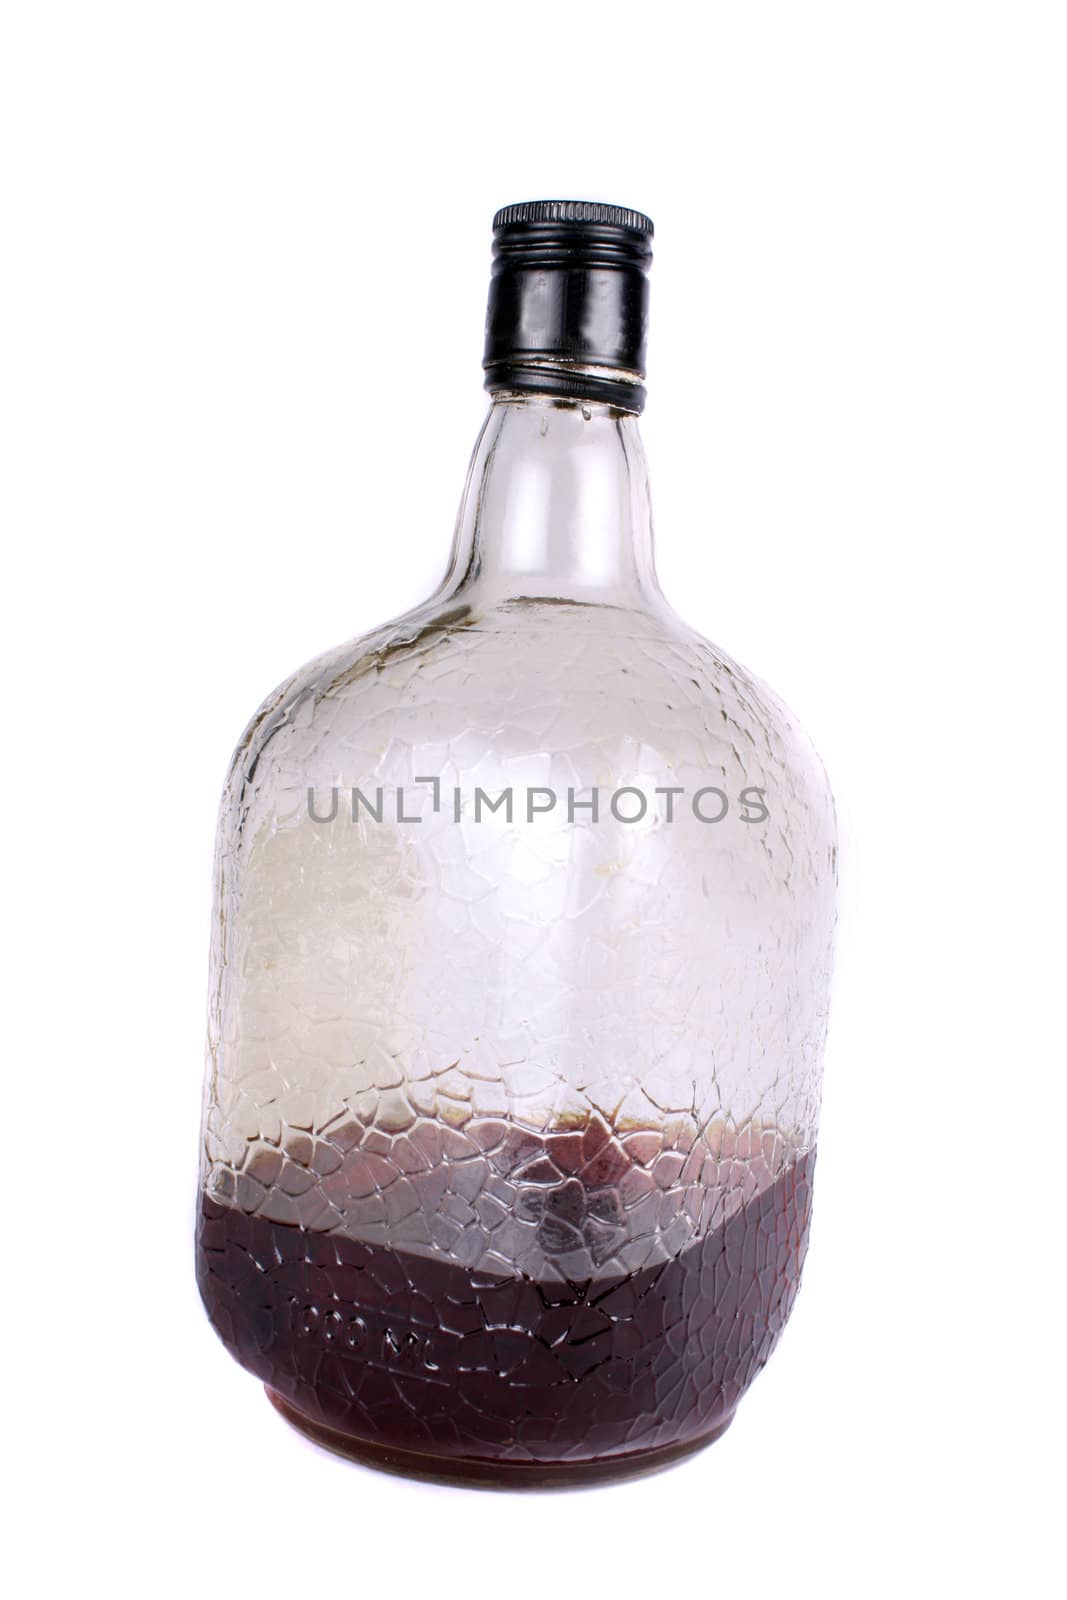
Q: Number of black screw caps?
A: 1